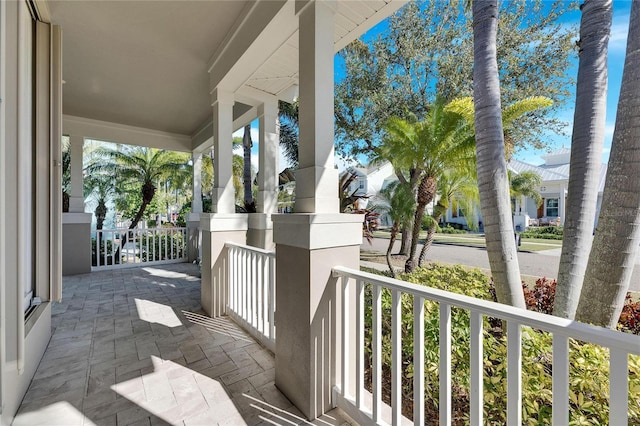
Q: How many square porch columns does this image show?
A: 5